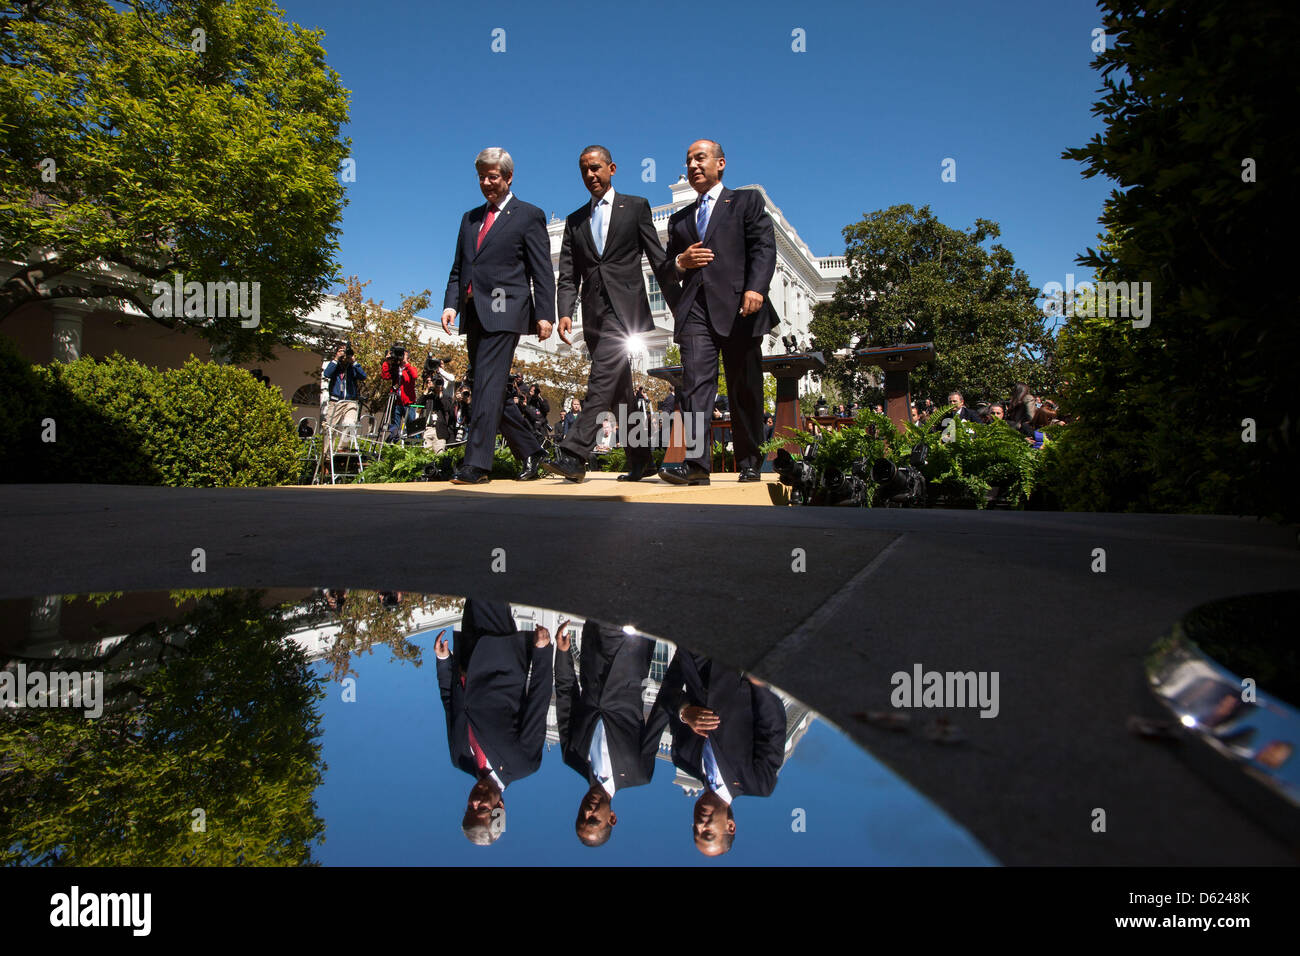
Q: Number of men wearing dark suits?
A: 3